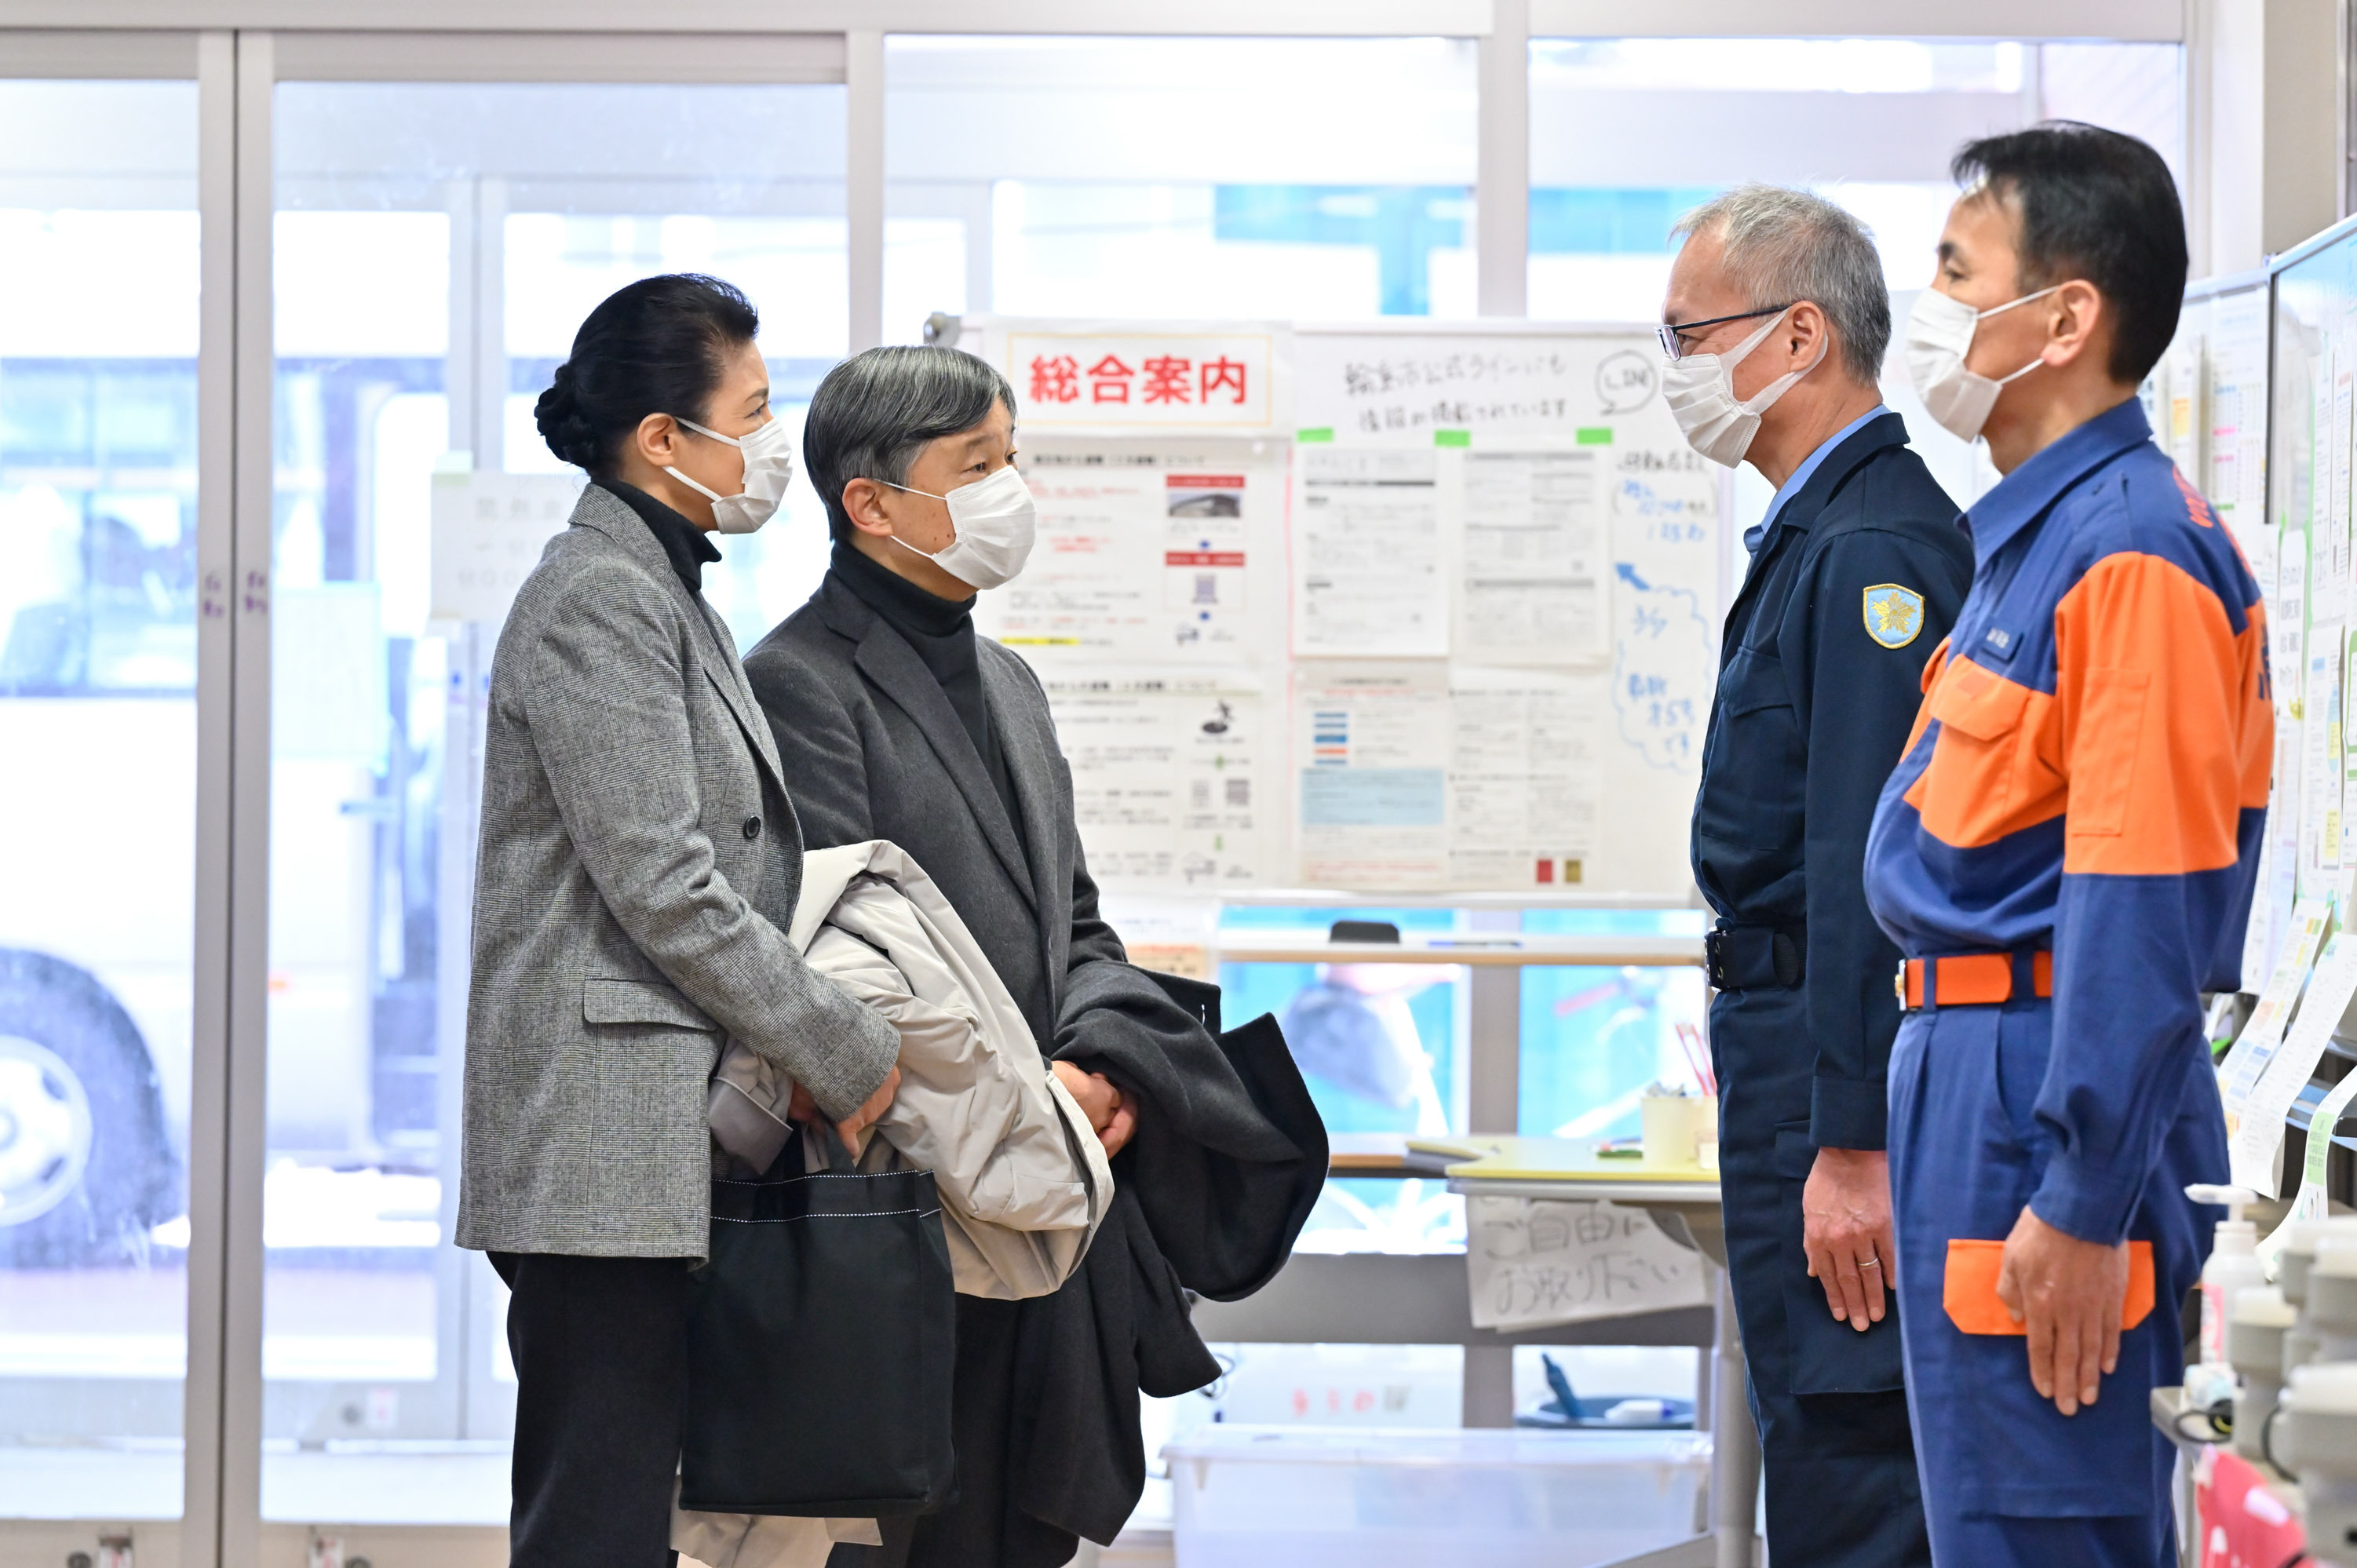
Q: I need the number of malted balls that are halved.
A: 0